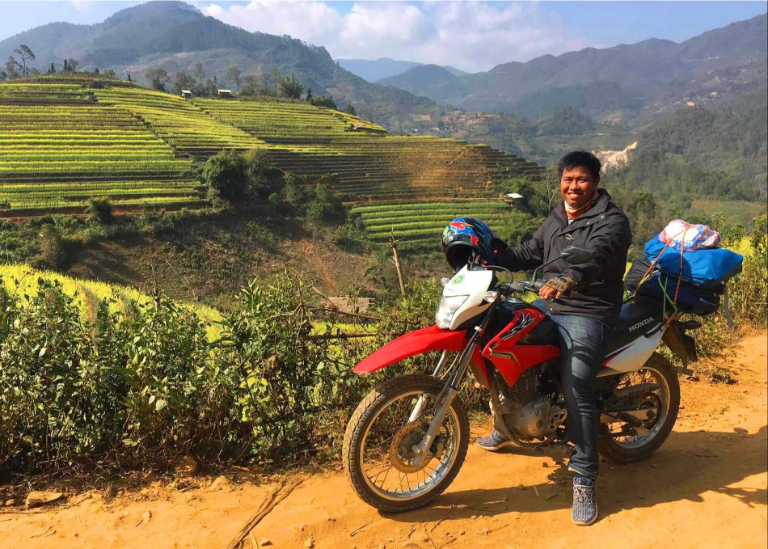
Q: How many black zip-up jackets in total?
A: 1